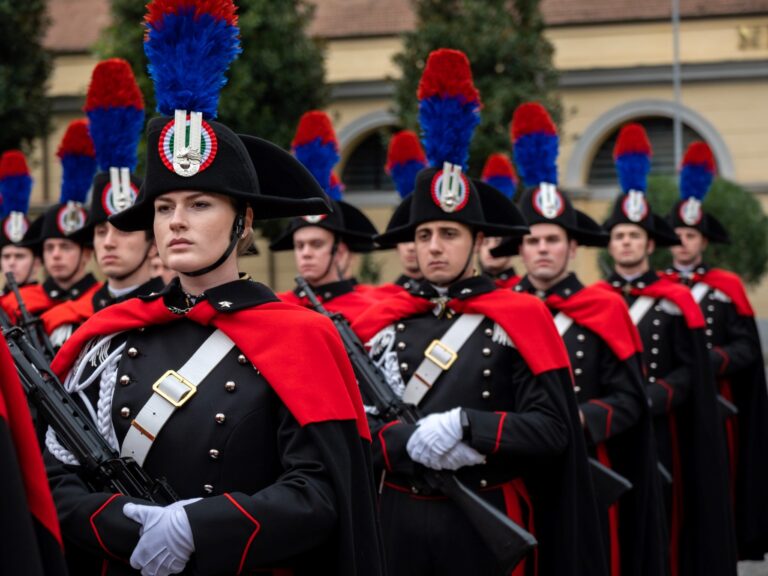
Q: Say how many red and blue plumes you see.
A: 12